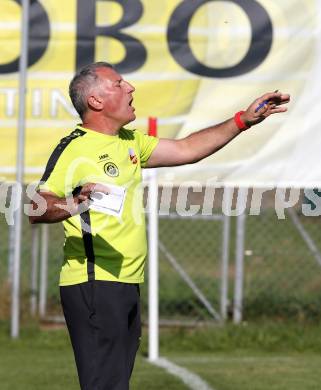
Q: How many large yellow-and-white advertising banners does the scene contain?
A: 1